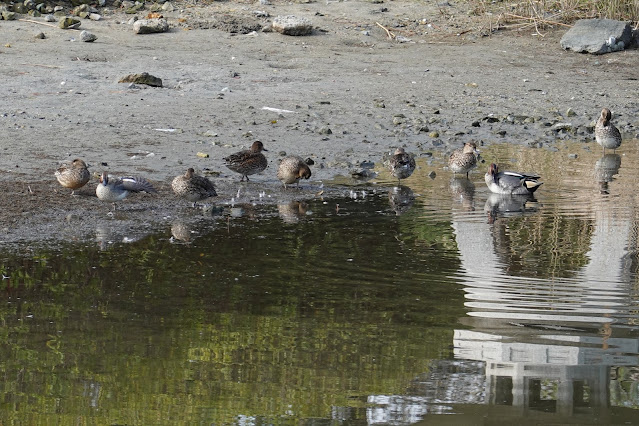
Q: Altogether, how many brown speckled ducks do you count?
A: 7